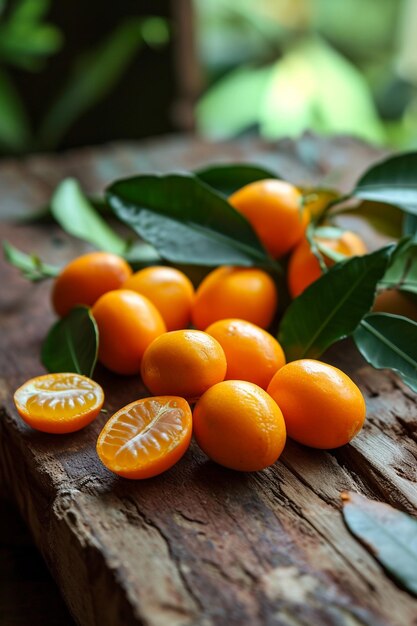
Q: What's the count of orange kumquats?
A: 12